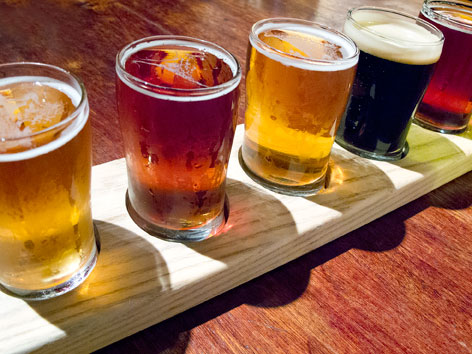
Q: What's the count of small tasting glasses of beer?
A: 5